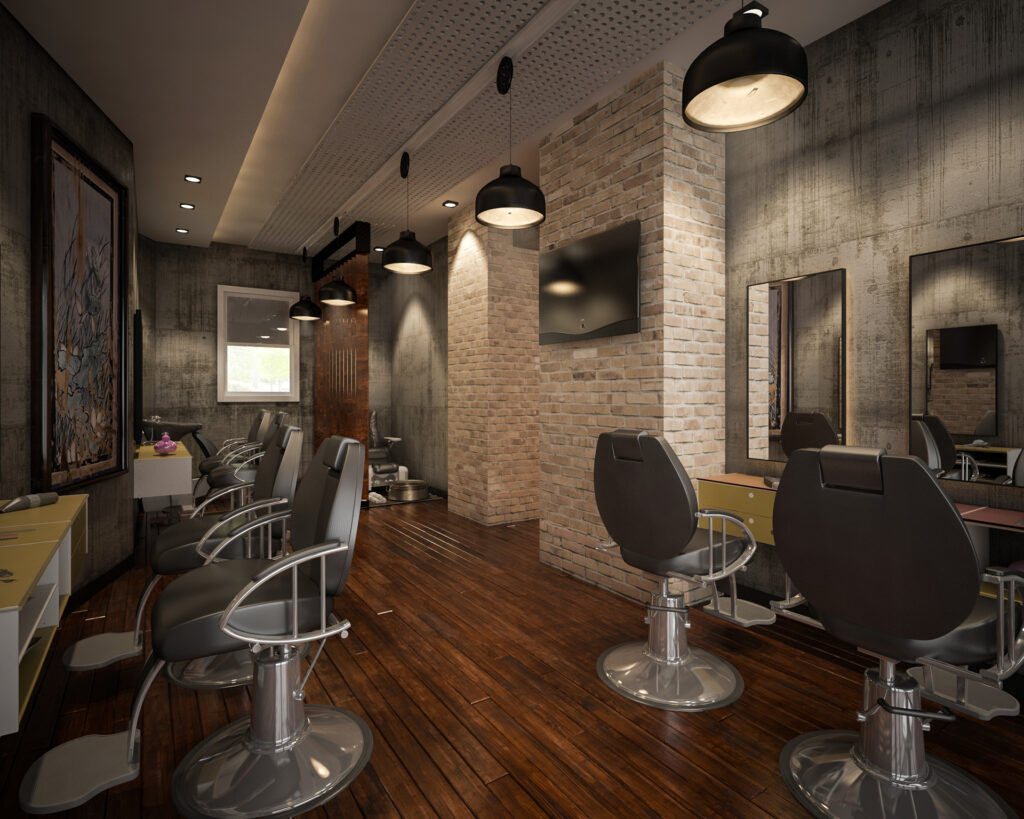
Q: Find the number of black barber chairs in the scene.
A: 6